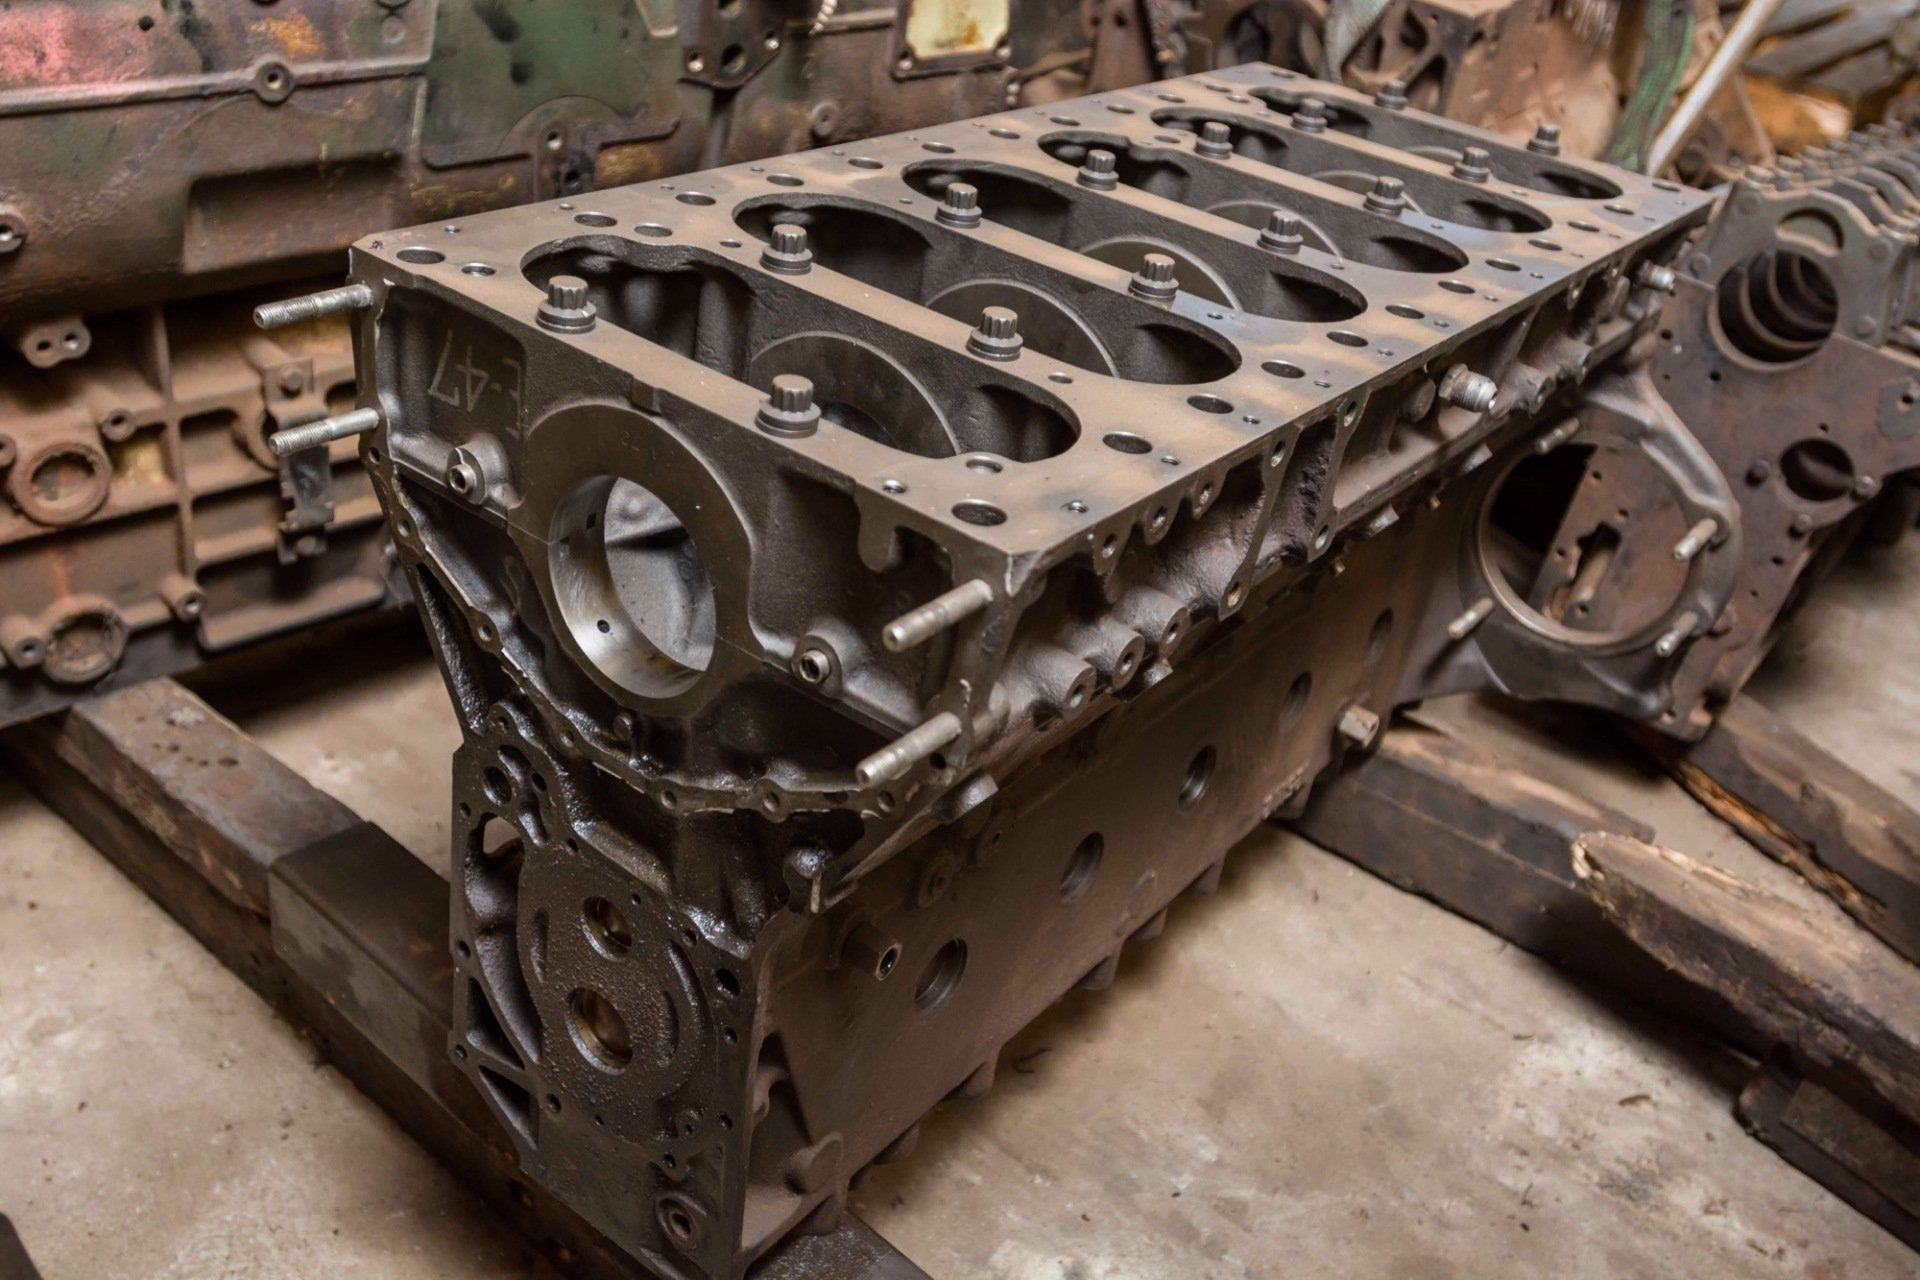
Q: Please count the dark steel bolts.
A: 14